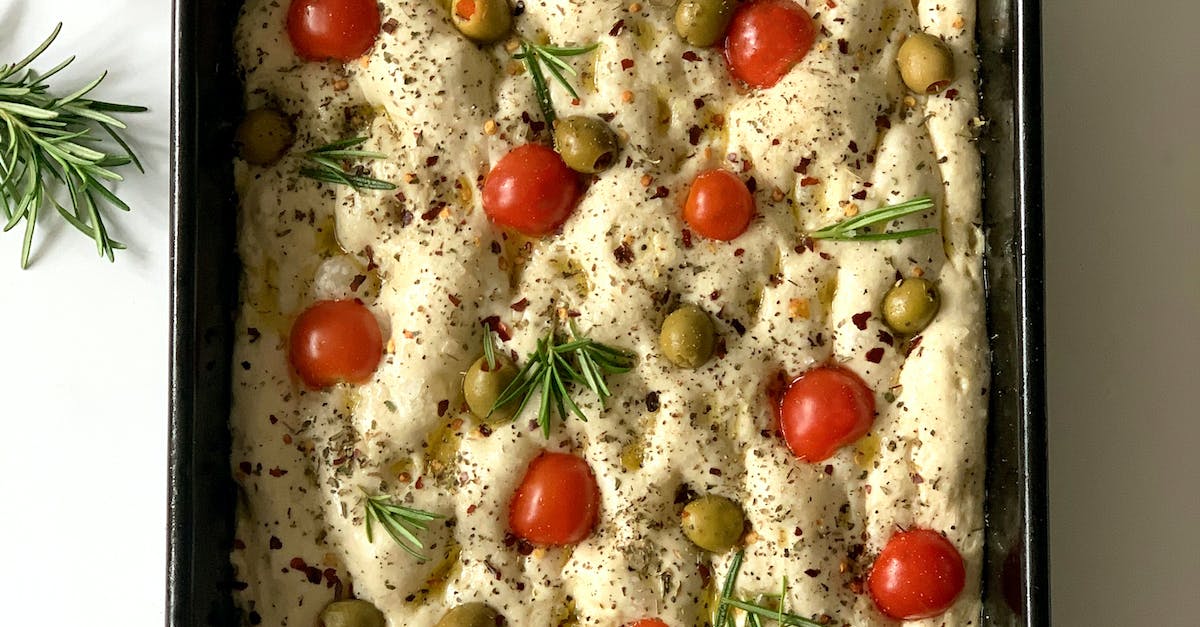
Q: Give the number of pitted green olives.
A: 11